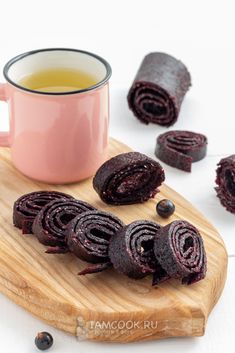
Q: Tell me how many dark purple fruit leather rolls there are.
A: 9